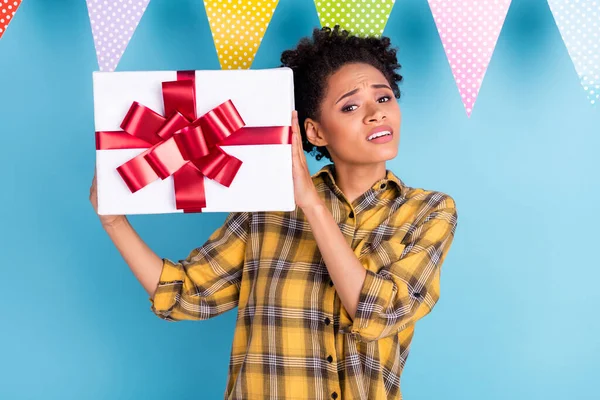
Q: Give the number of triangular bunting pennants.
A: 6